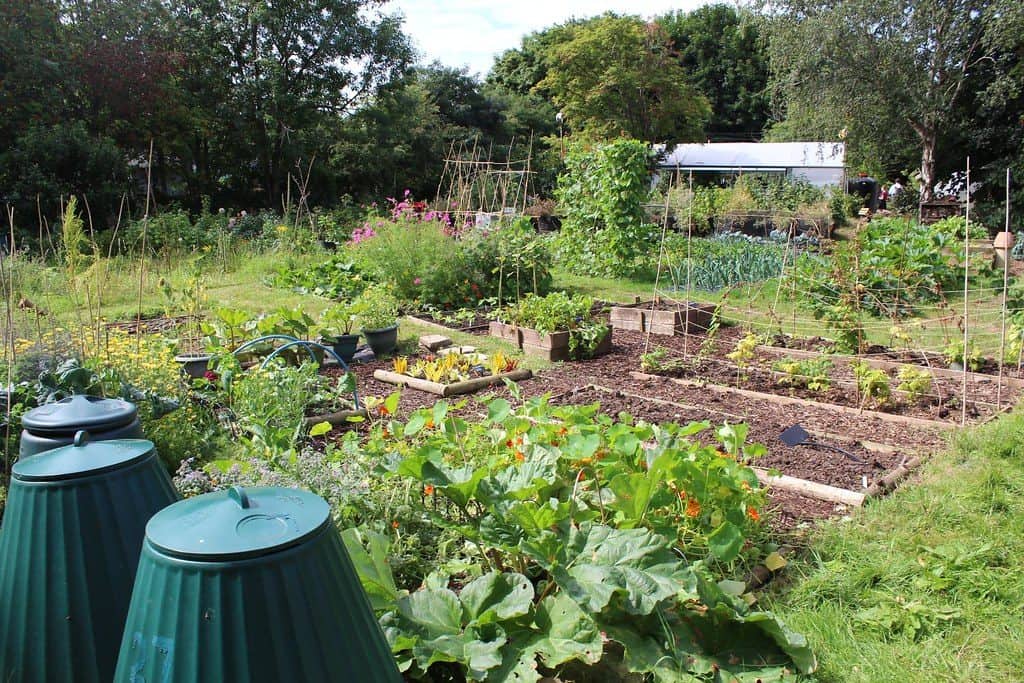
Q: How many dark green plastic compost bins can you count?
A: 2